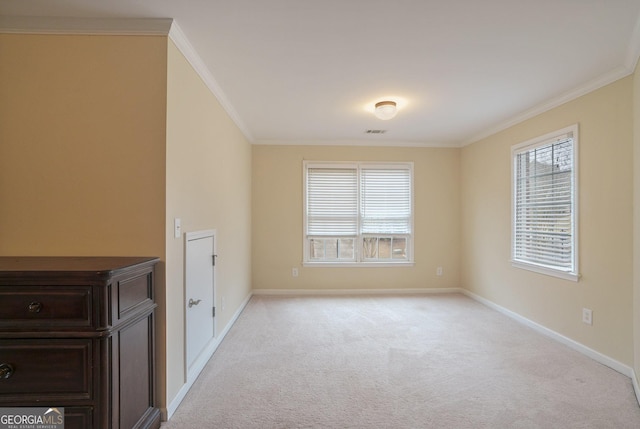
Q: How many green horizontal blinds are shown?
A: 0